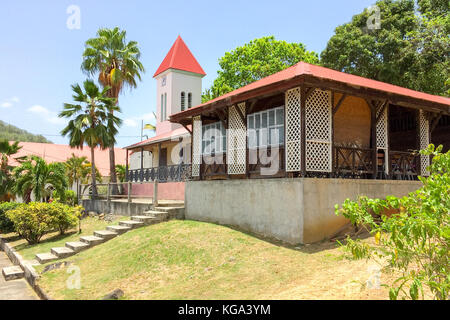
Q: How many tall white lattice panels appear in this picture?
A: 6